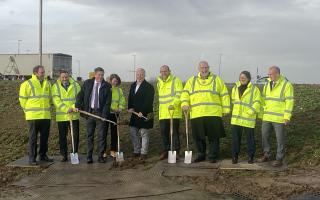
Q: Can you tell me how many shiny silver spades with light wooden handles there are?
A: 4